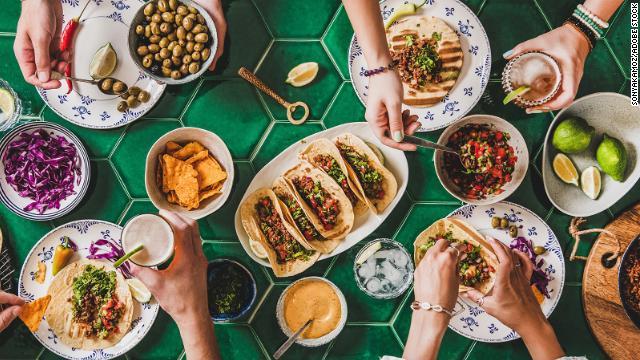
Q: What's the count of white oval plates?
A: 1